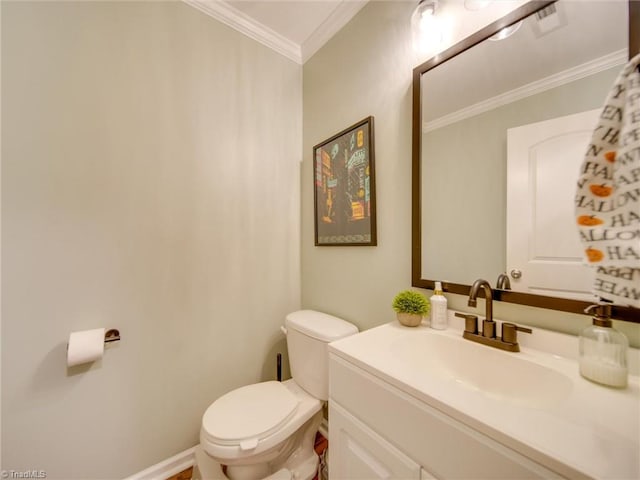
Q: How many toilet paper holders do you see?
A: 1